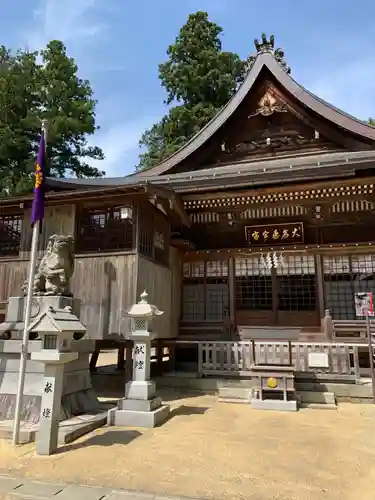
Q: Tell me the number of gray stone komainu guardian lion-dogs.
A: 1